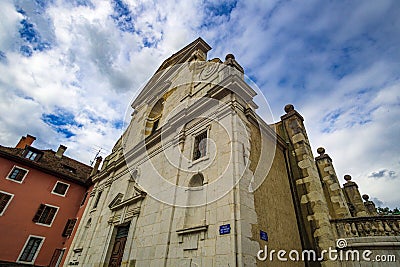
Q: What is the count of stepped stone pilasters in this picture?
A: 4